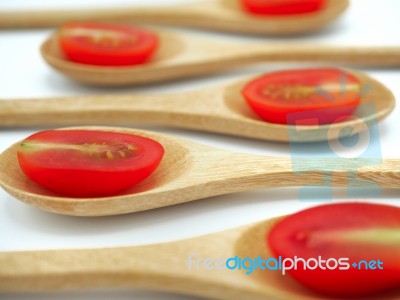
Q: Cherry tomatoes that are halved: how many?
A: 5